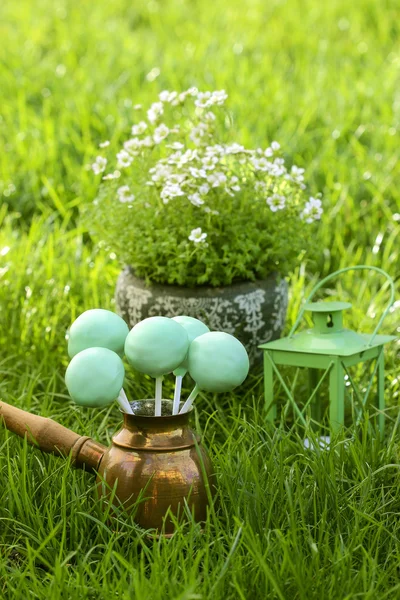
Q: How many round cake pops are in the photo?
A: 5